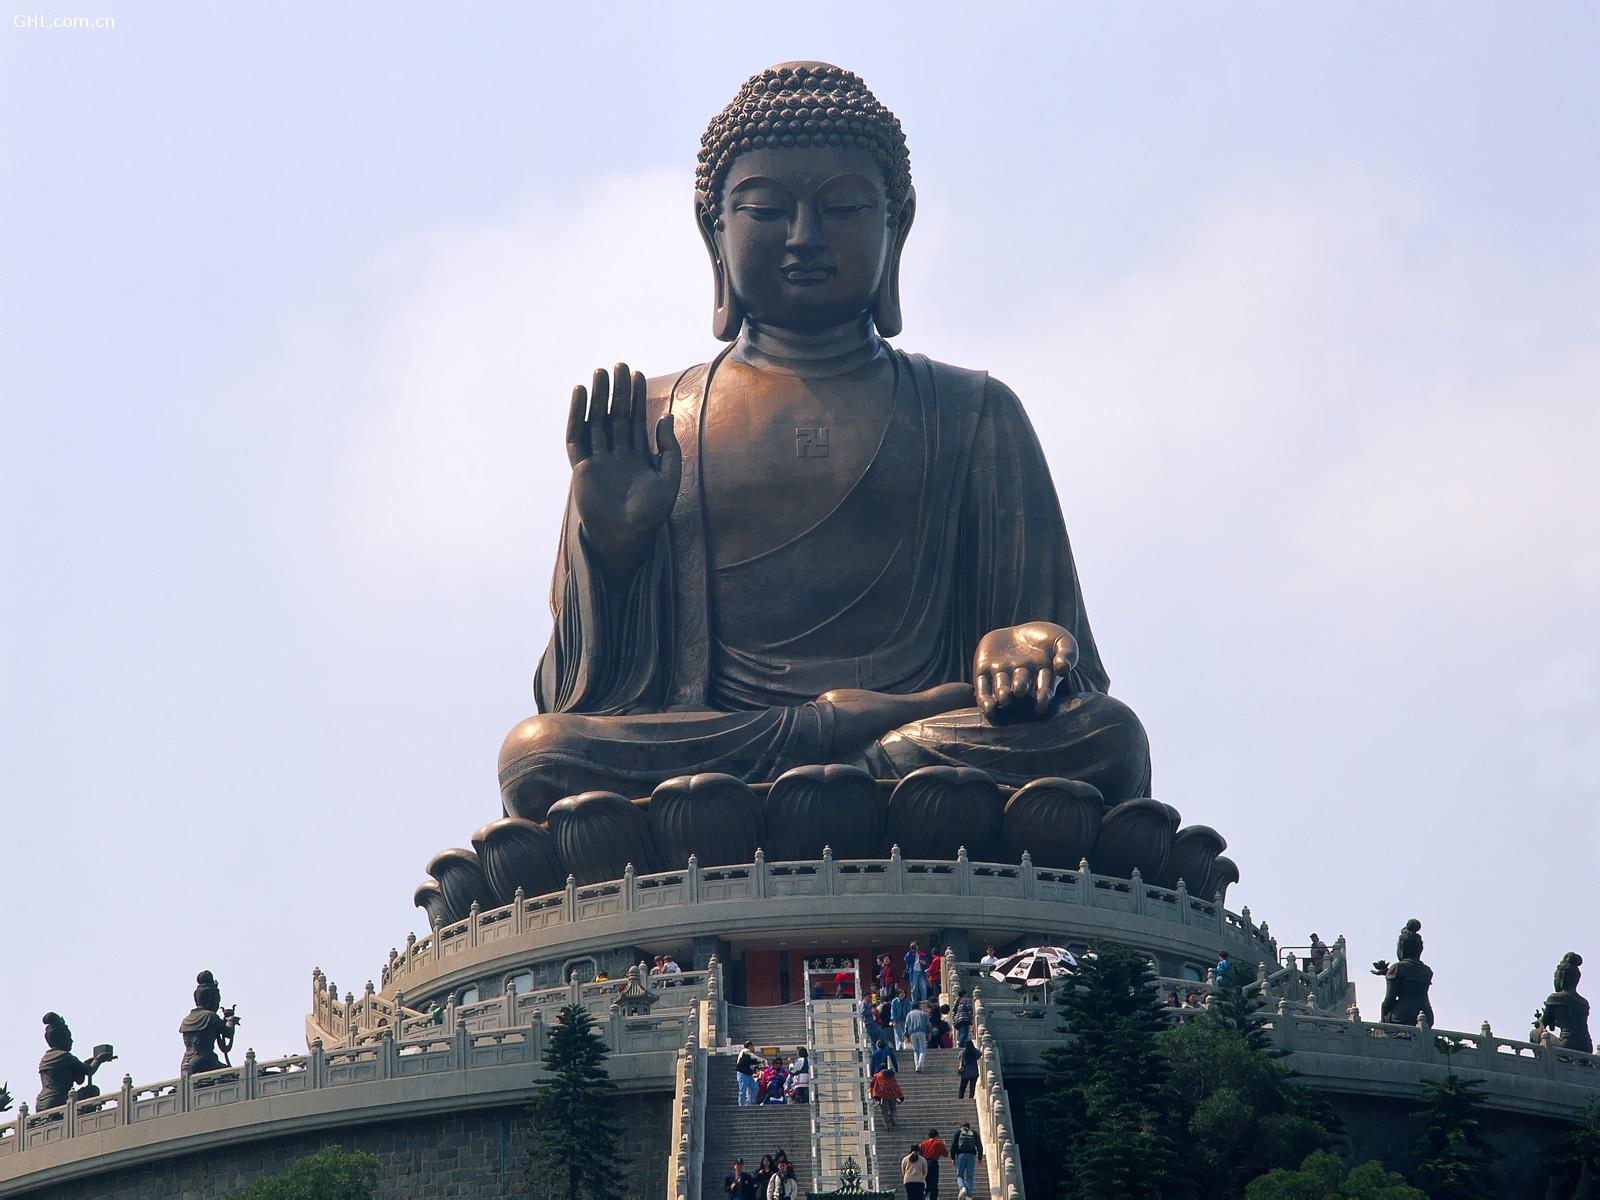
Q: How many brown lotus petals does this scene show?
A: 11